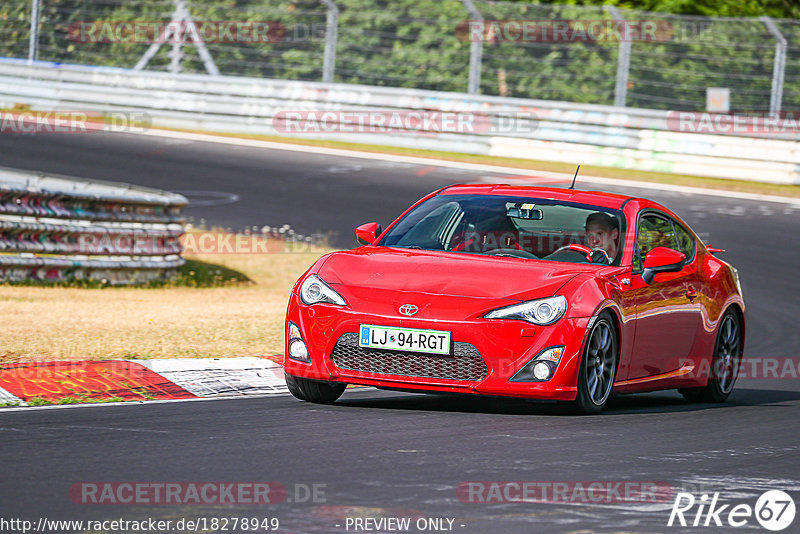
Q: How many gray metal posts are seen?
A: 6